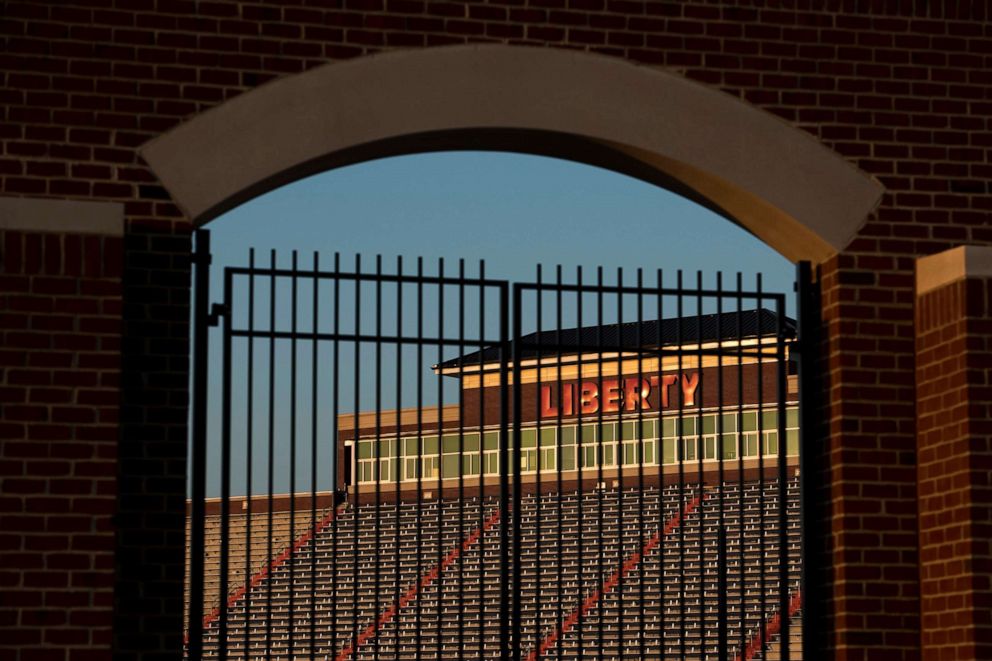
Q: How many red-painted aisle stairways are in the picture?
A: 4